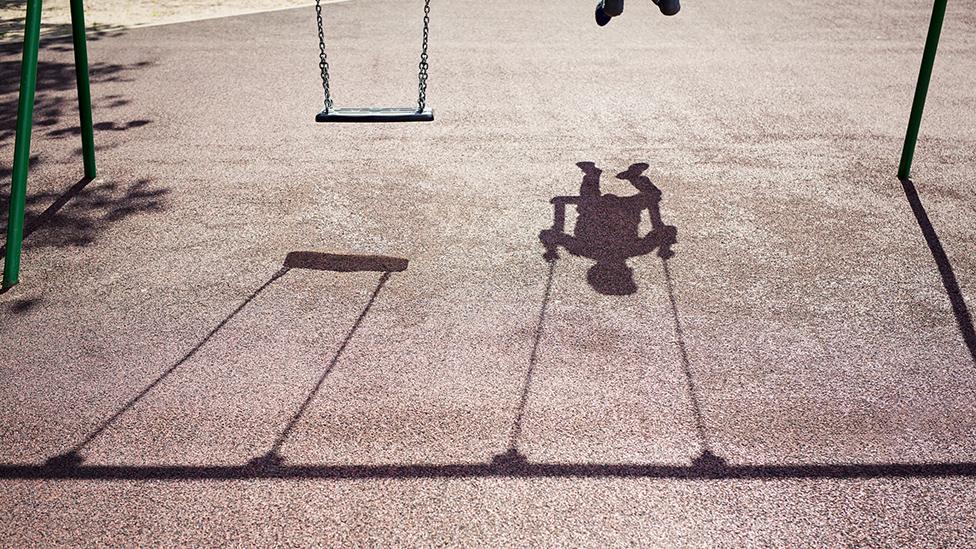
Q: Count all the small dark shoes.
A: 2